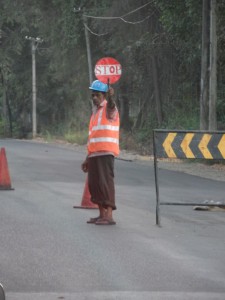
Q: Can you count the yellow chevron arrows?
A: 4